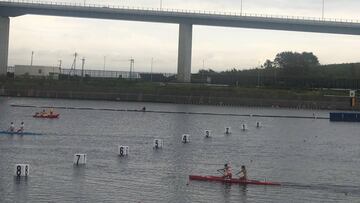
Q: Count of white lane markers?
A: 9